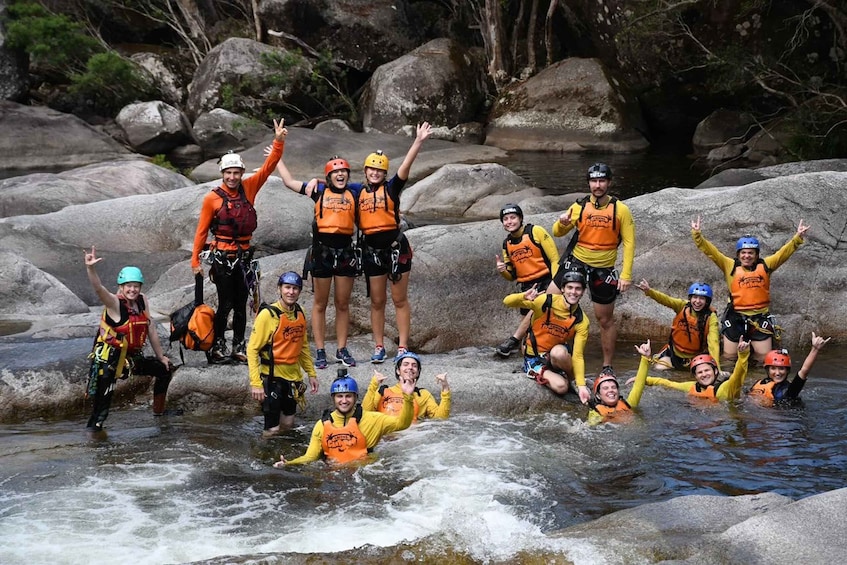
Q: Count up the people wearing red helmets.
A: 4